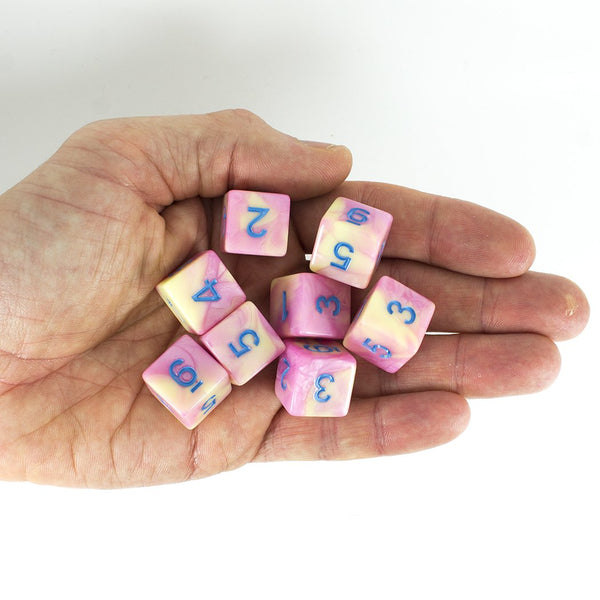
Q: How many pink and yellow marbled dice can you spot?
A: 8